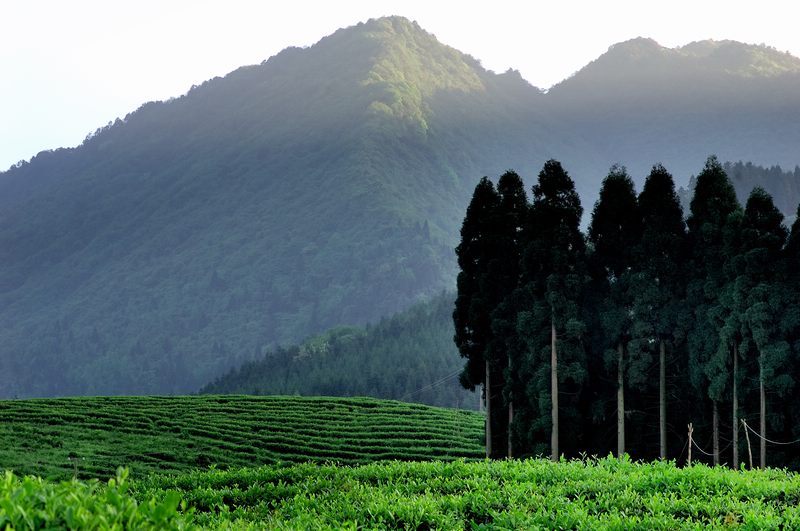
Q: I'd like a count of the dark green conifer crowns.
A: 8